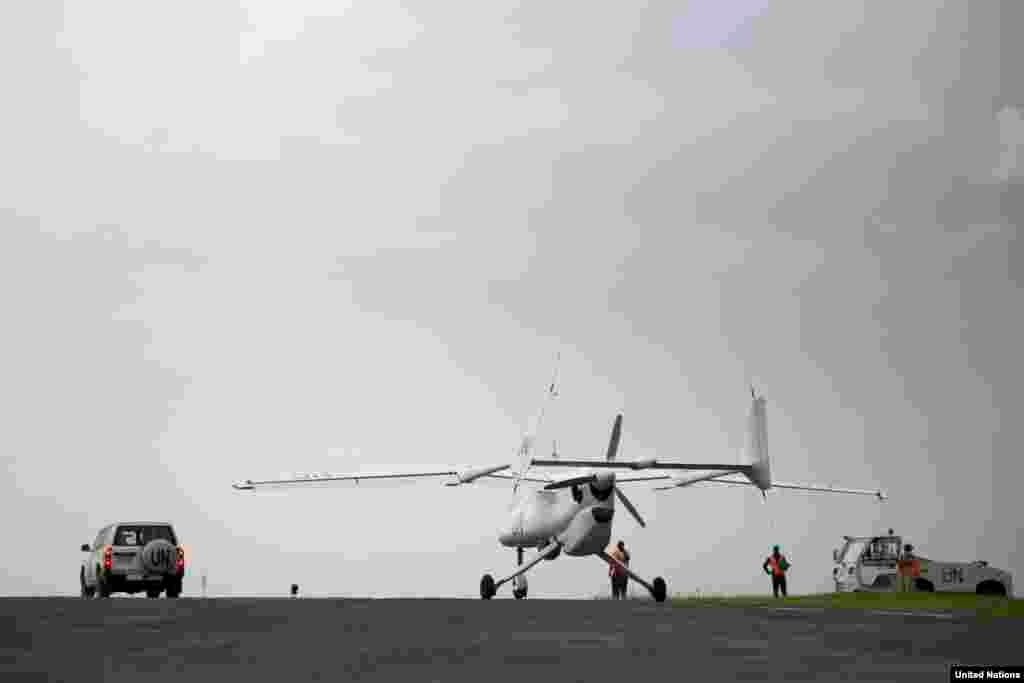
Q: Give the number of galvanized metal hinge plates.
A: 0